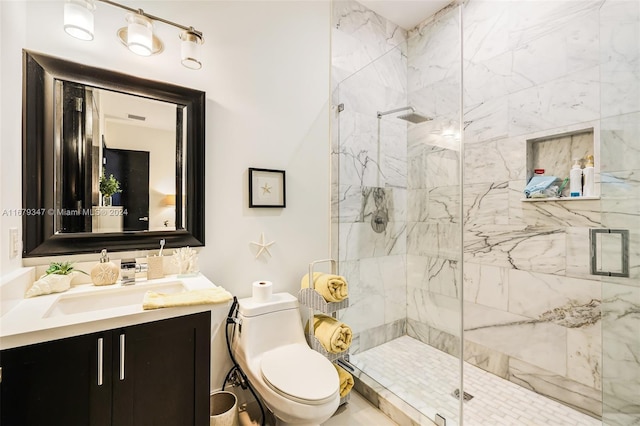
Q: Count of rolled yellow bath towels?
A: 3